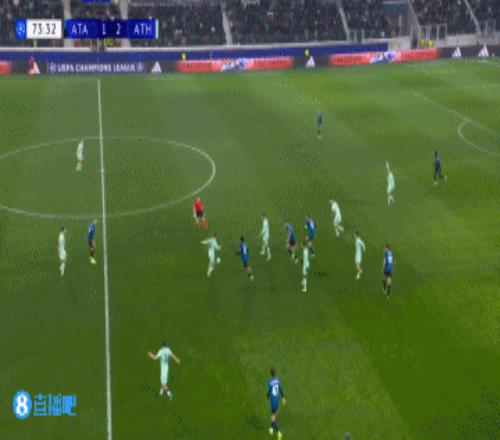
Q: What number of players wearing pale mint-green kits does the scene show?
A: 9